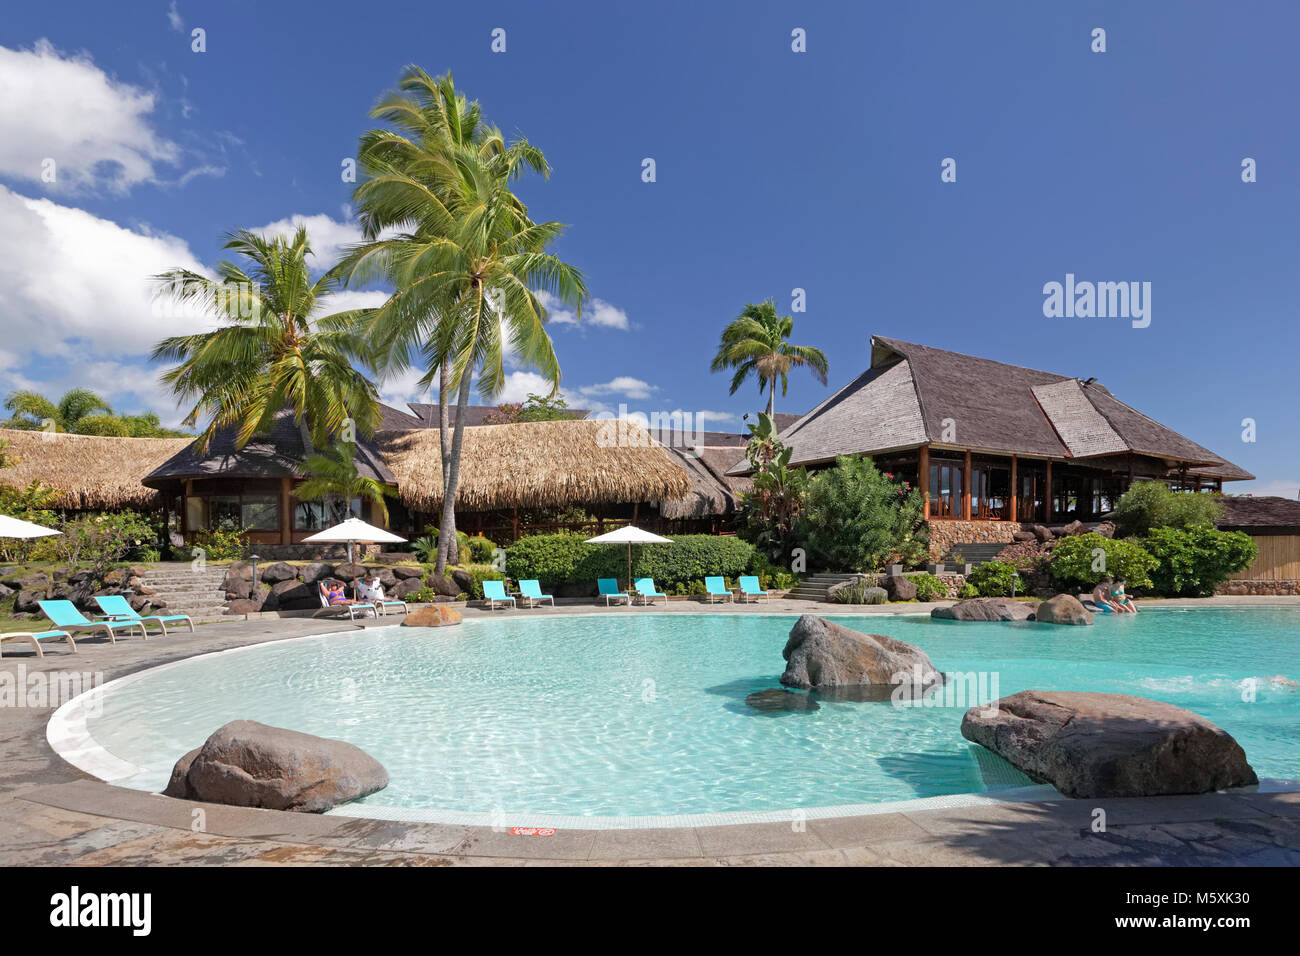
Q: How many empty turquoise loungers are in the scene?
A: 9